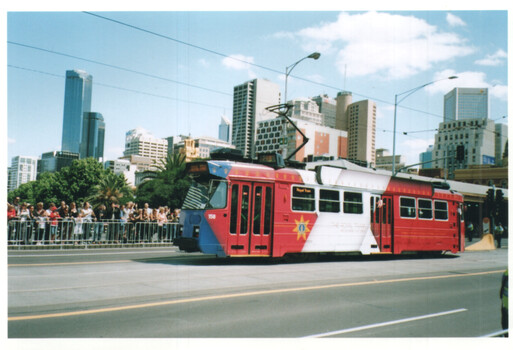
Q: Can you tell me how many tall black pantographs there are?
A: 1